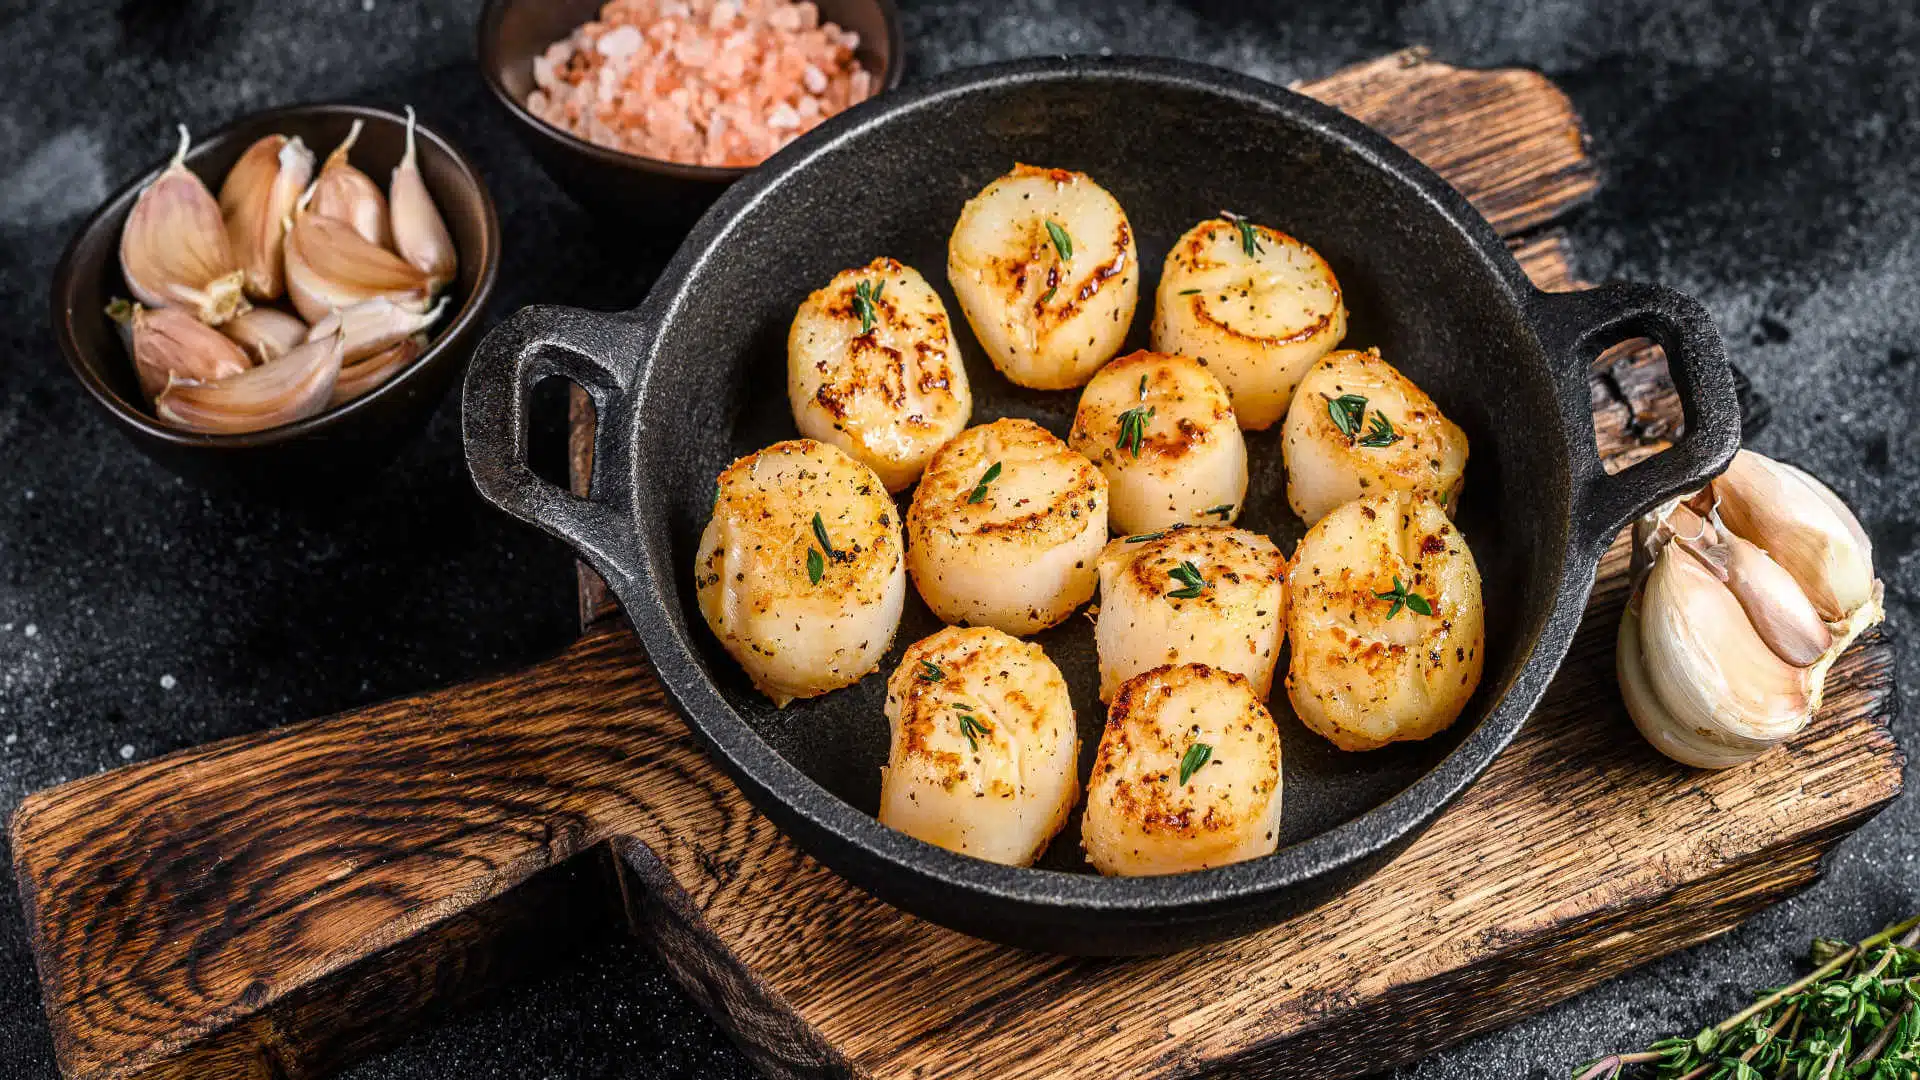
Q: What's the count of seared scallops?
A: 11